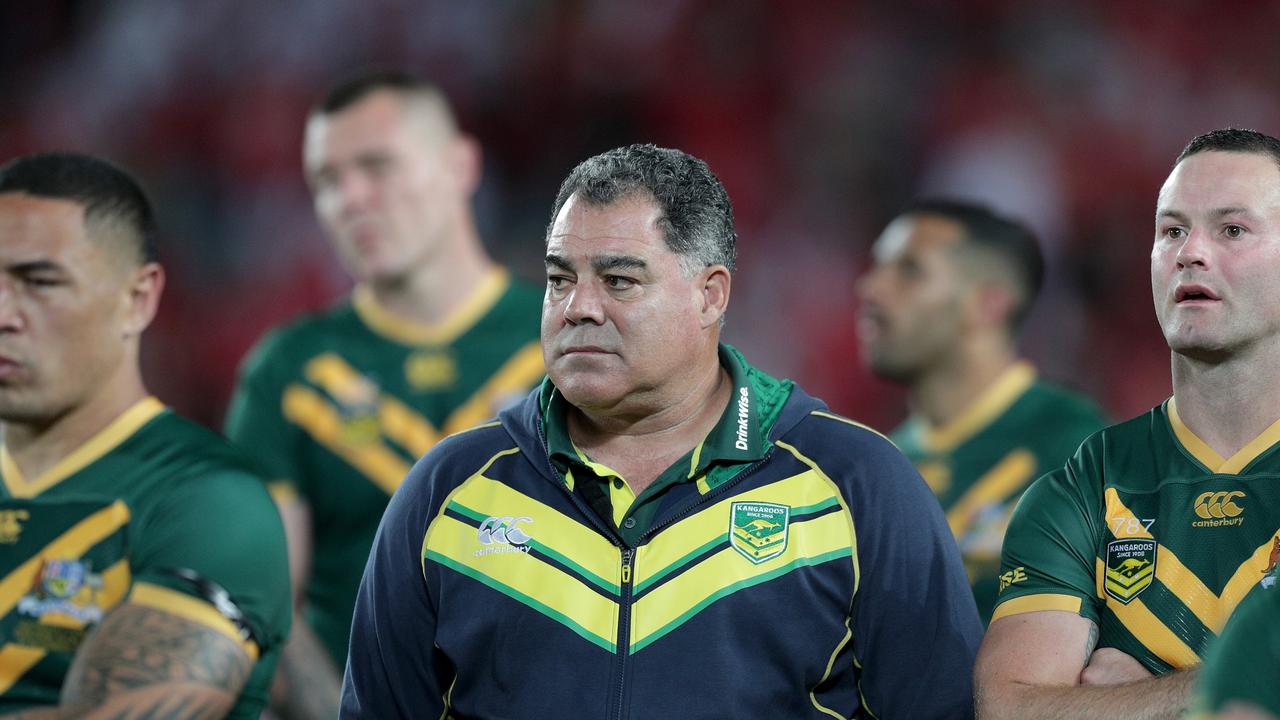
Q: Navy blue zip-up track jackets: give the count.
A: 1